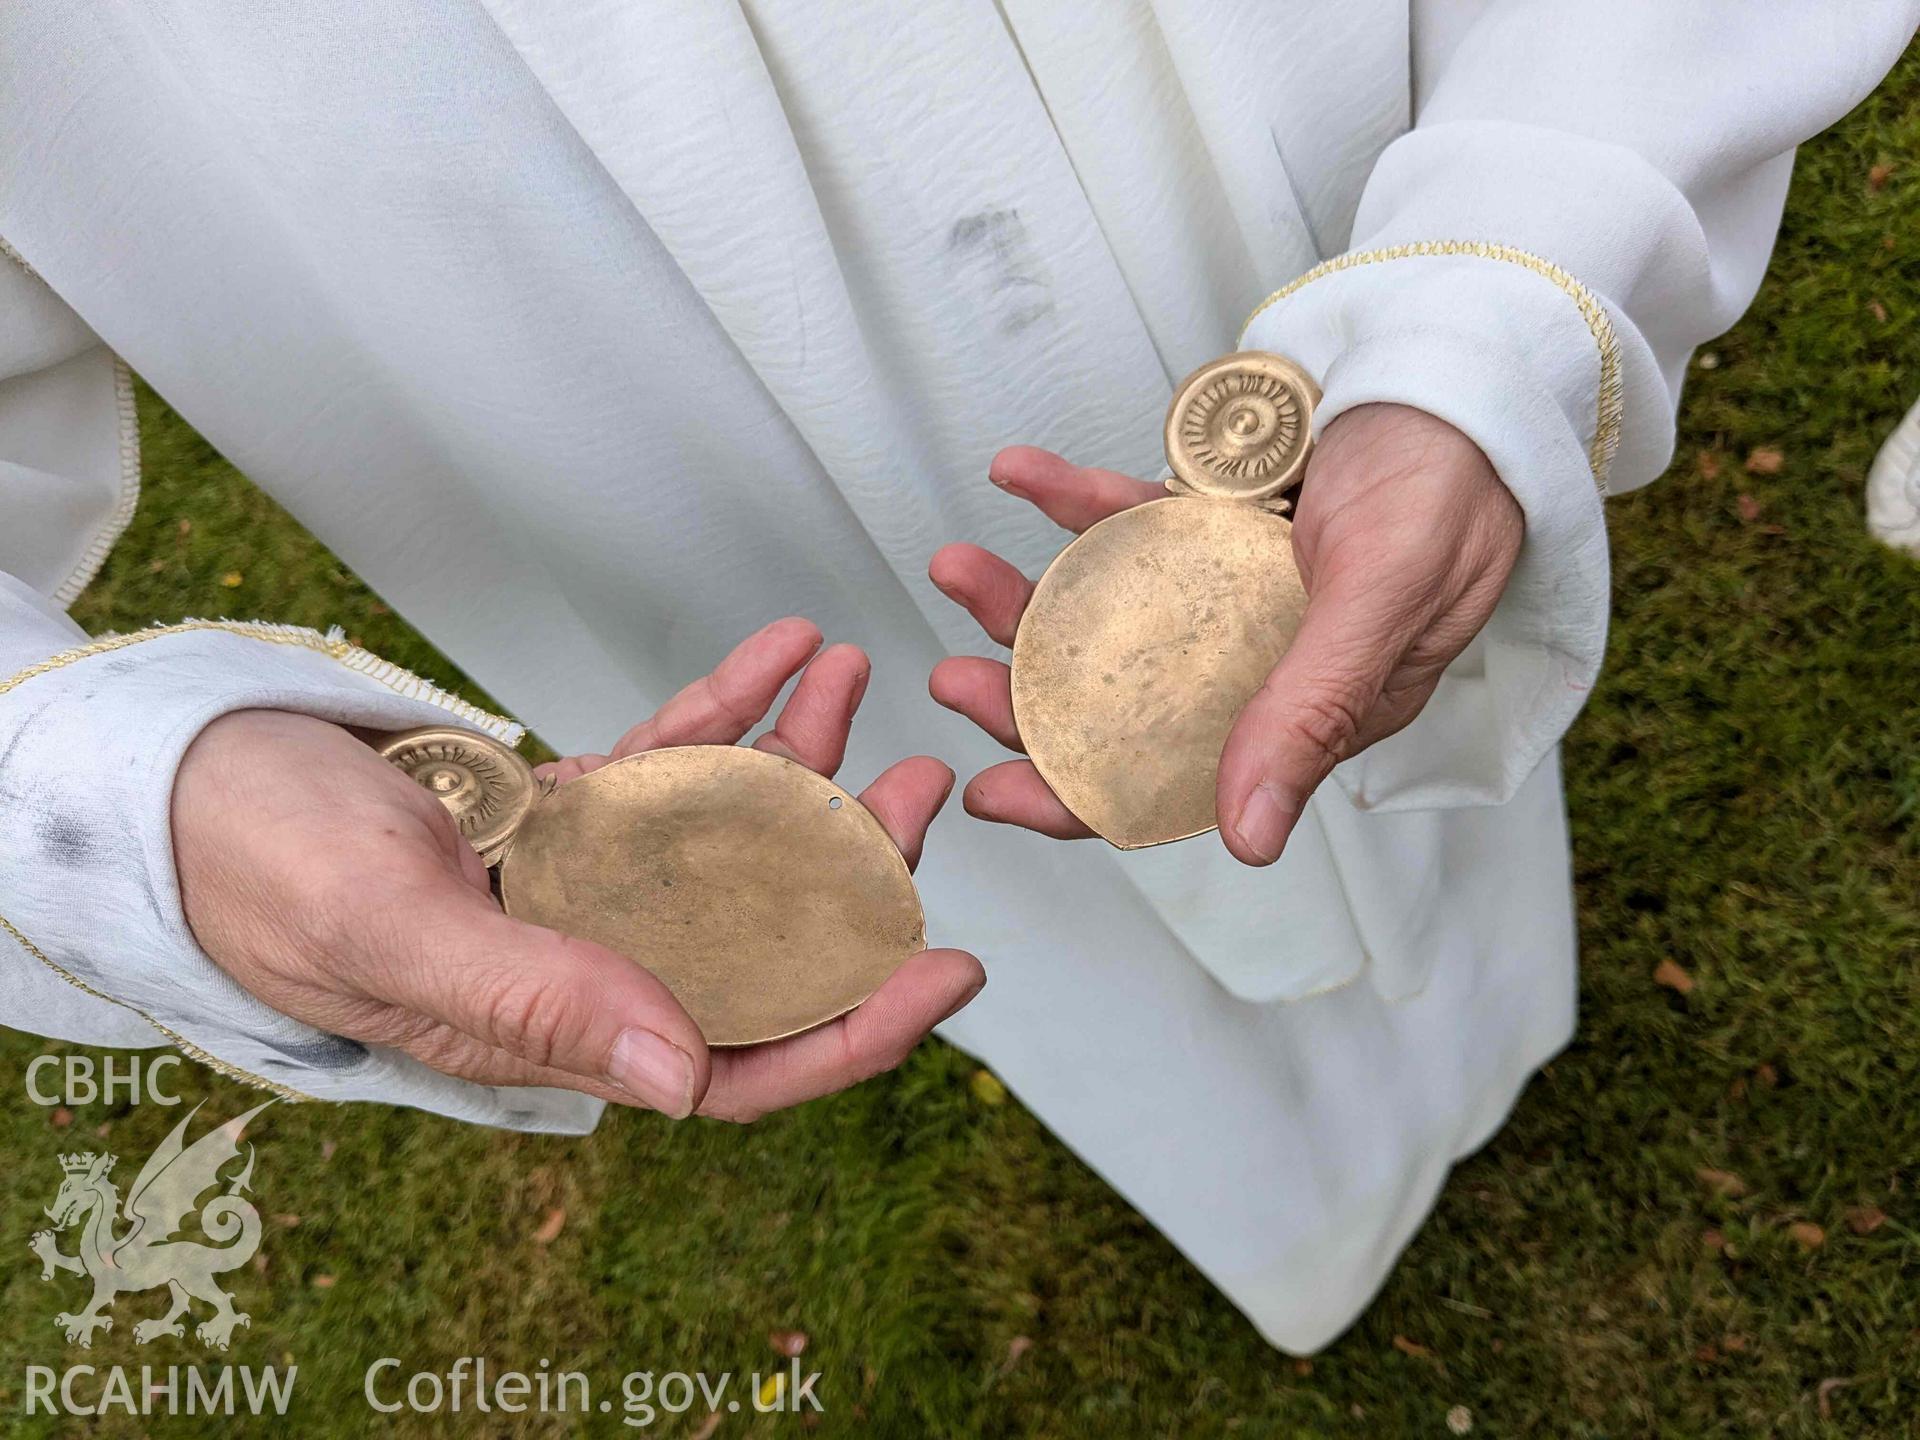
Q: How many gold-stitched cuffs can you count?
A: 2